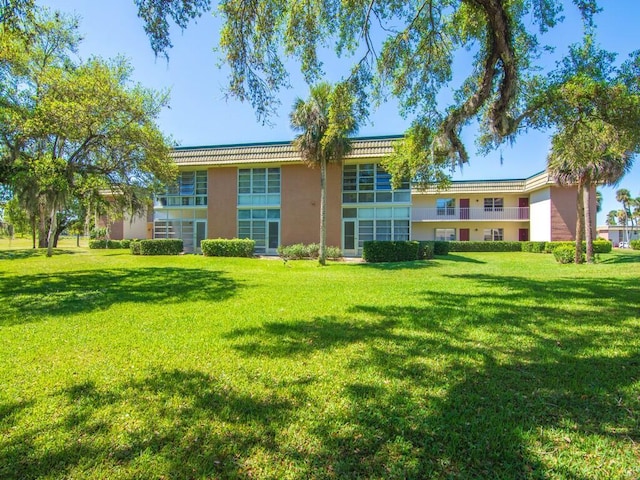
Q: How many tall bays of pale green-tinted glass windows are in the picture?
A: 3